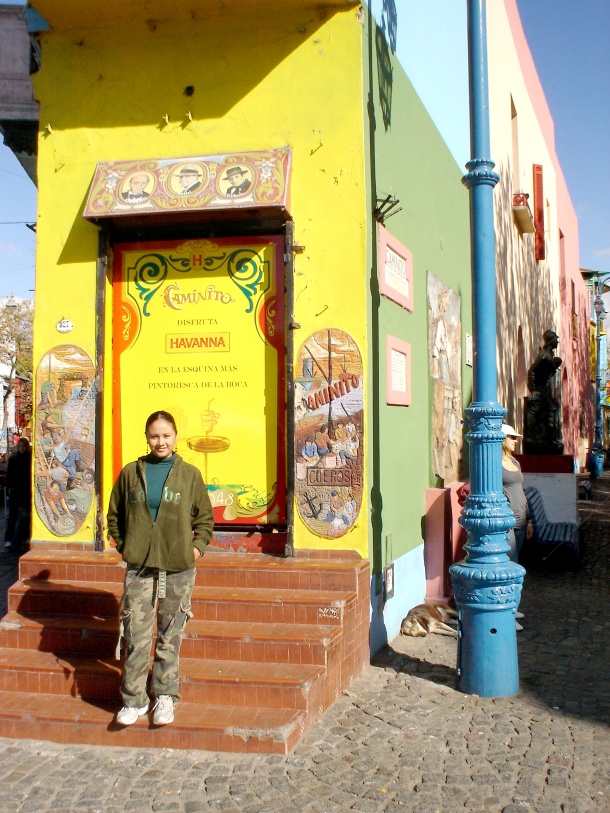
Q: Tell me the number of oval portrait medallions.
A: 3